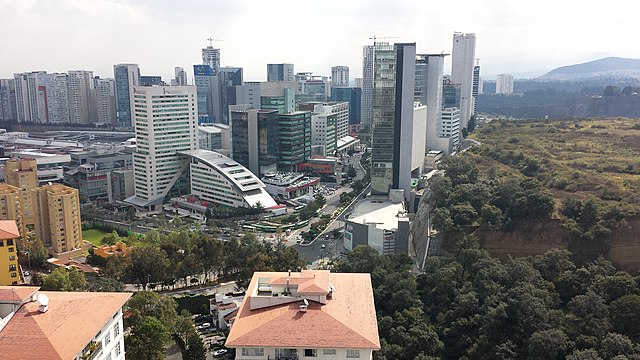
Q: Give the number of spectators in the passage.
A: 0